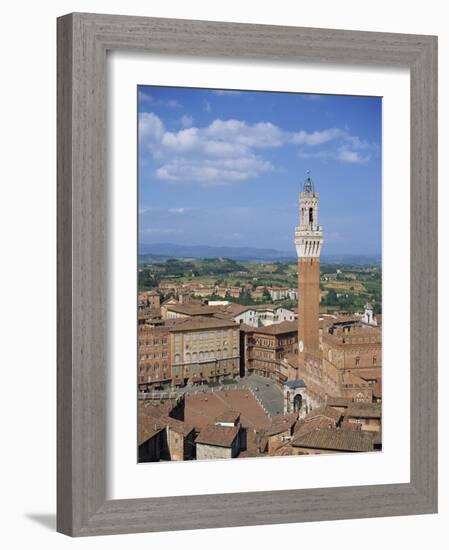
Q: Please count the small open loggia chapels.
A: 1